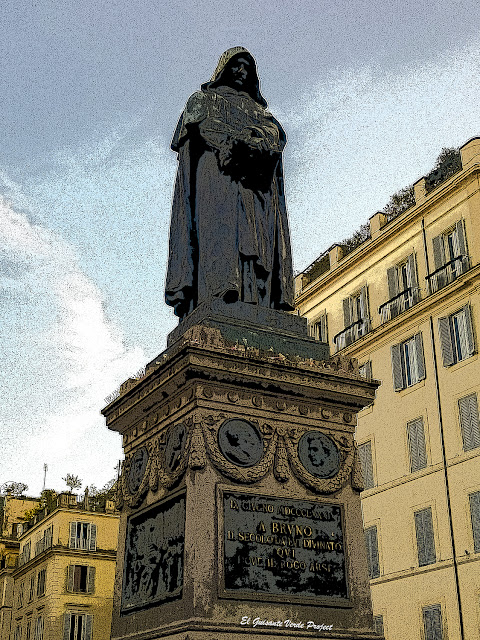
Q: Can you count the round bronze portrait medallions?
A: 4